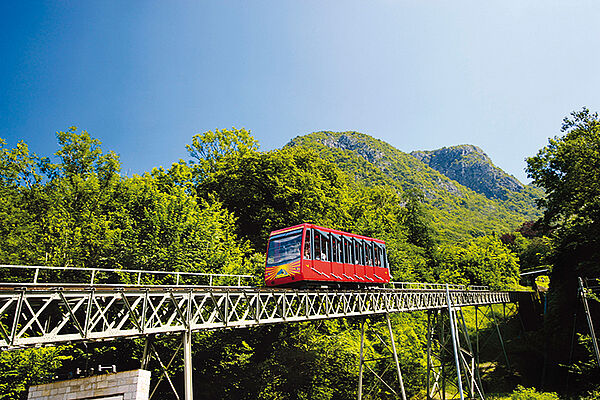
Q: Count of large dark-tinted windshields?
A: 1